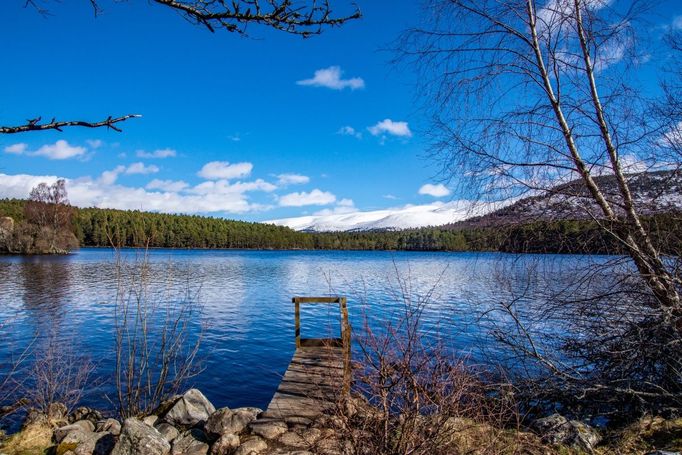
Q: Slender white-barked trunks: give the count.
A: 2